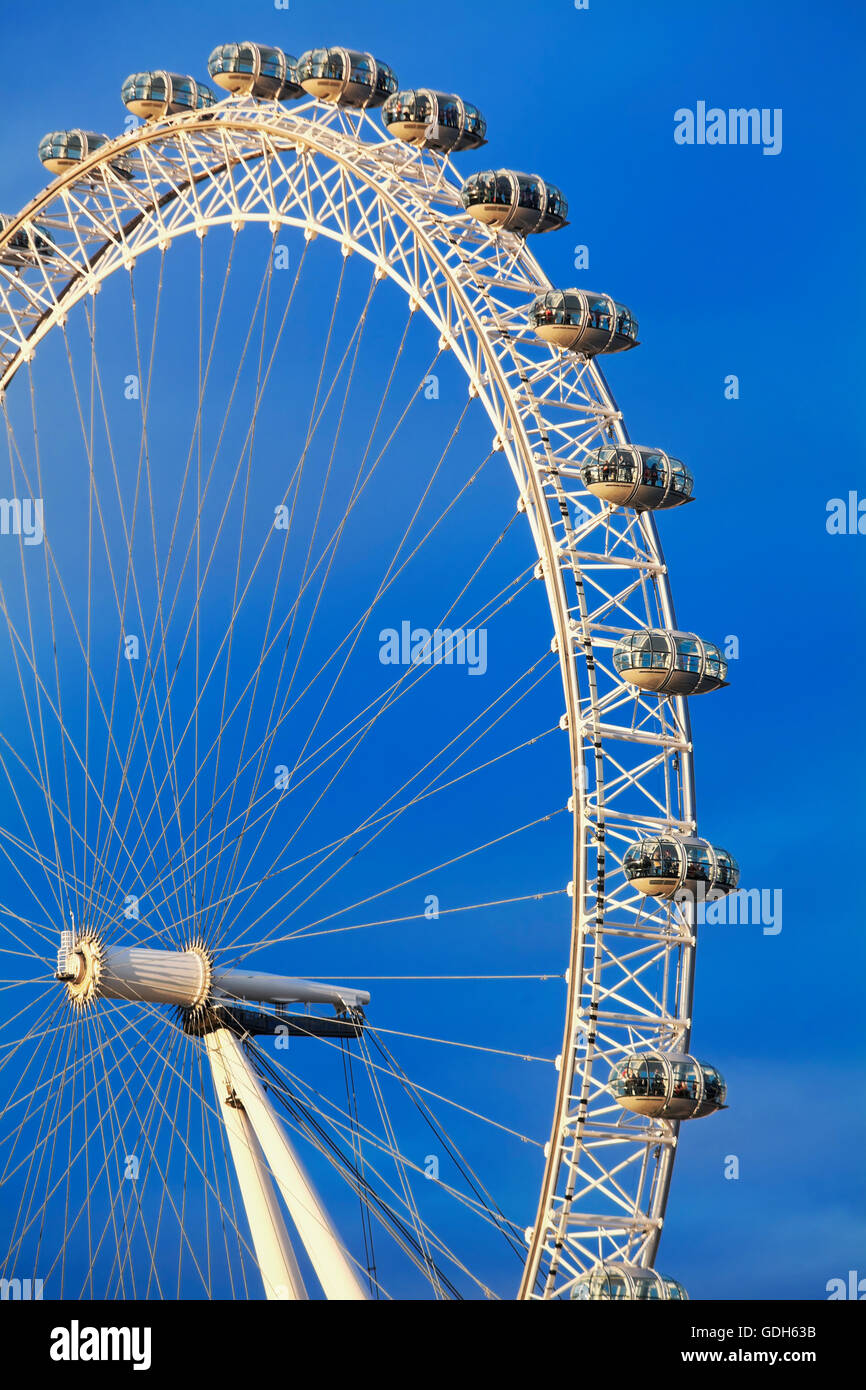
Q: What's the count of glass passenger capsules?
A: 13